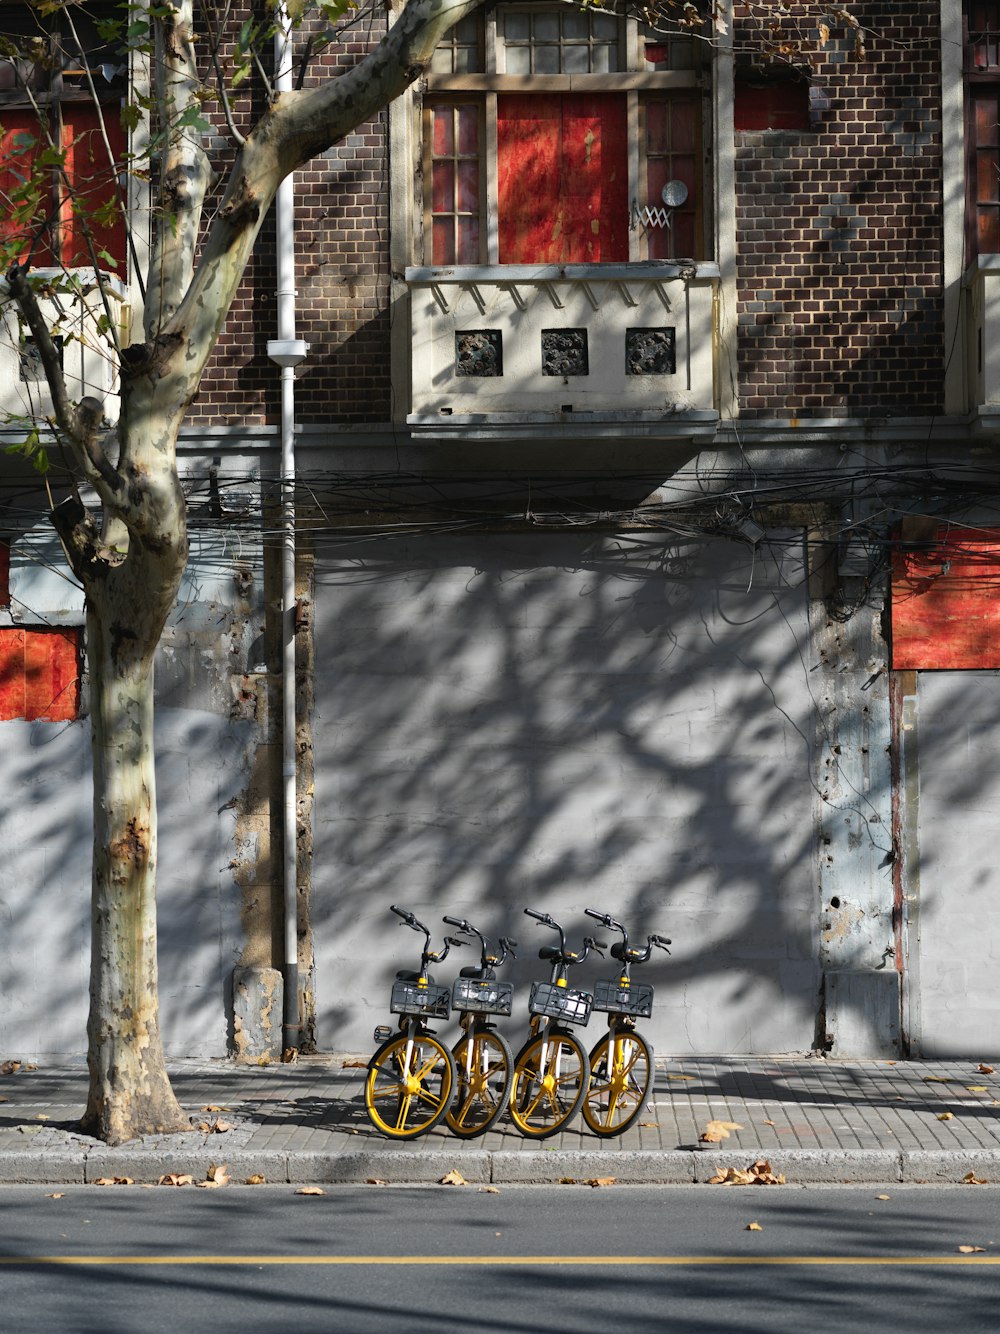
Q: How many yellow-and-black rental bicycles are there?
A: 4